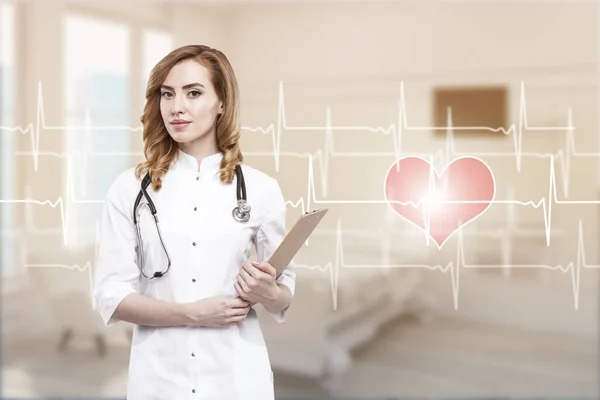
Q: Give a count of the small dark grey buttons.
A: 6